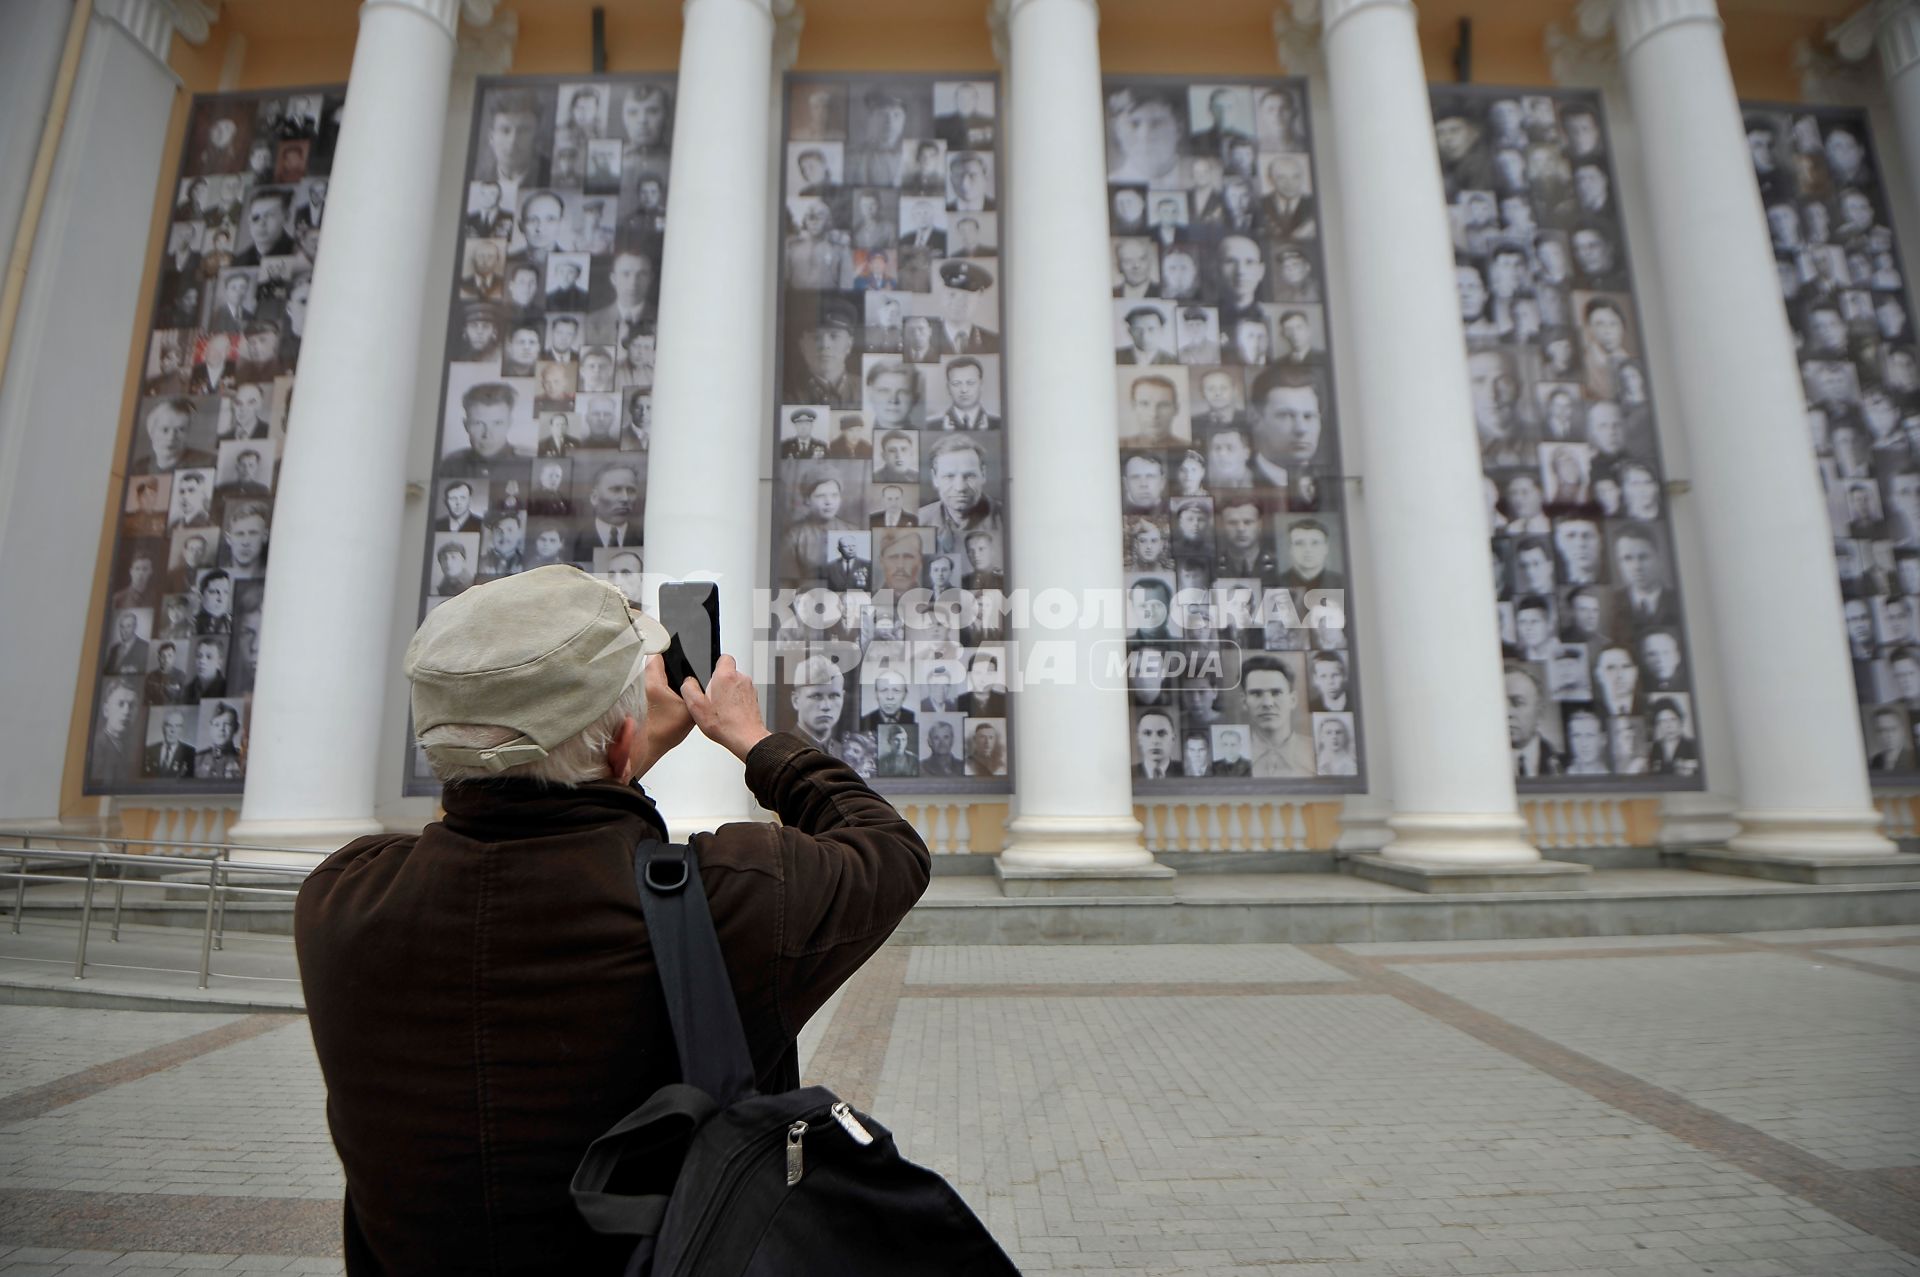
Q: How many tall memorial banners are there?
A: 6